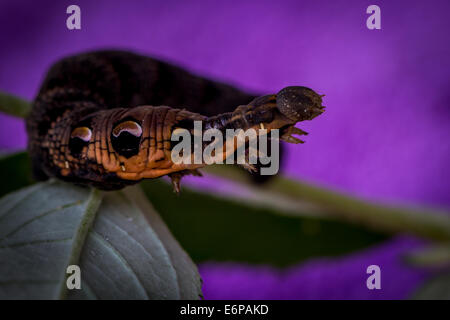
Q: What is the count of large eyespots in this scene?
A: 2